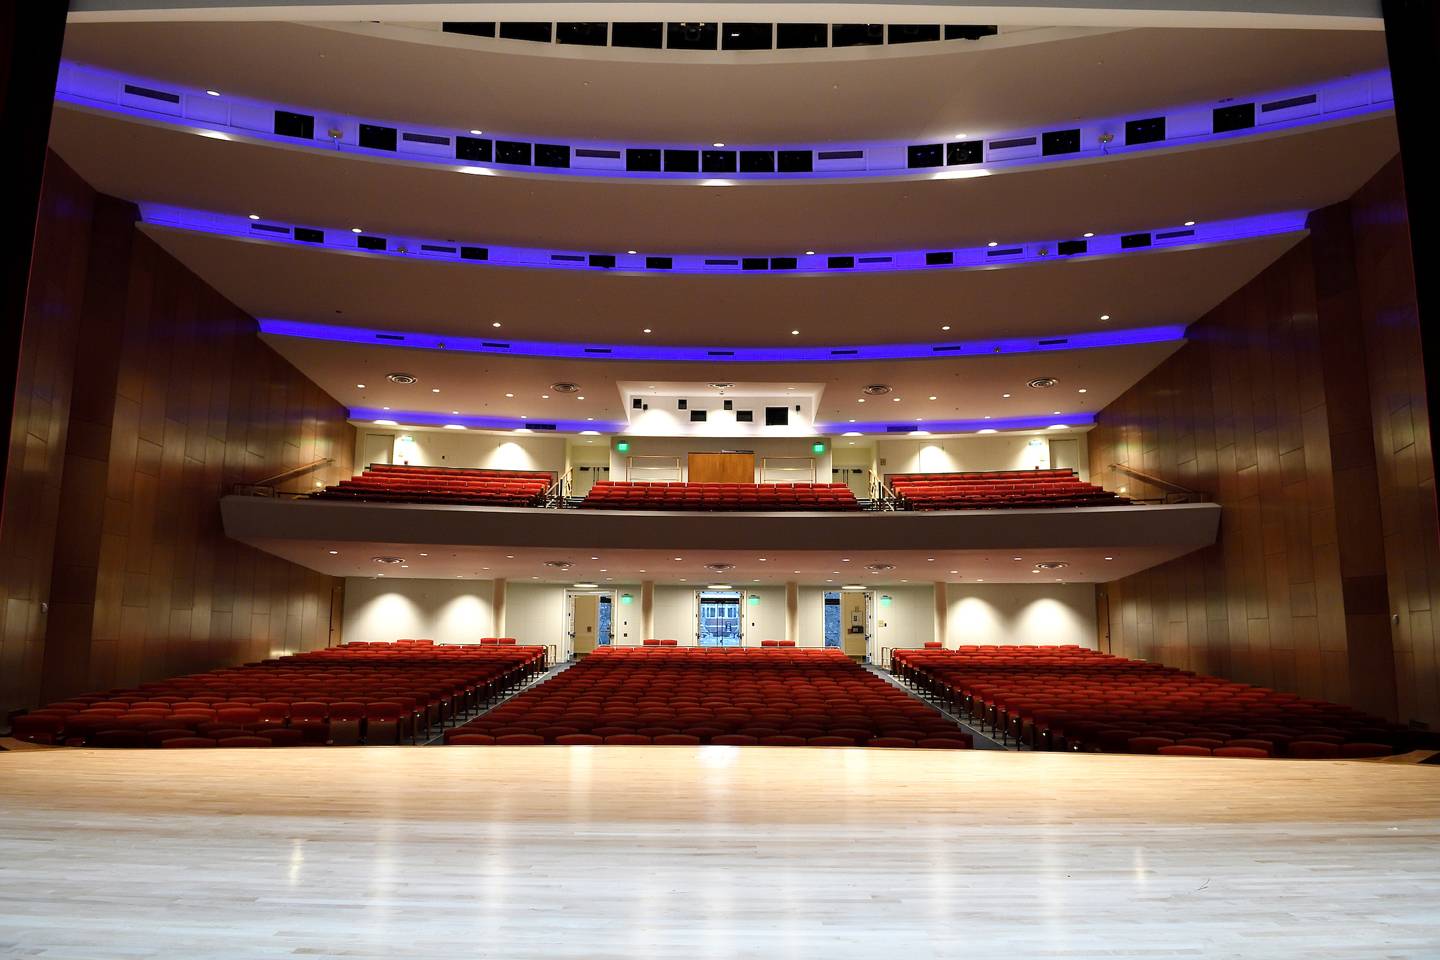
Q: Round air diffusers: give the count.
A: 10